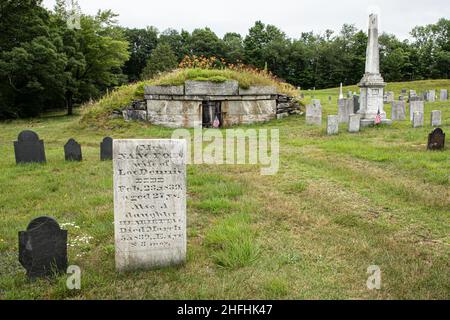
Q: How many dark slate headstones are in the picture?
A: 5